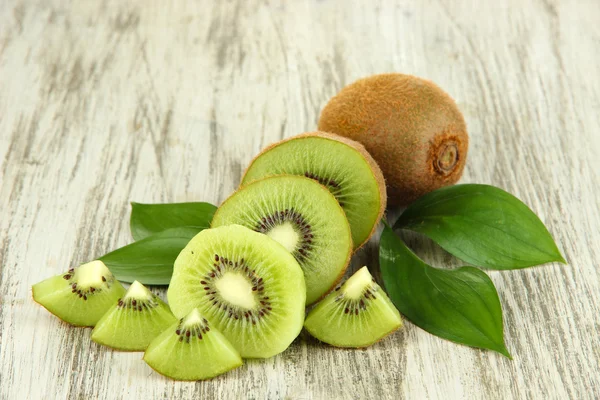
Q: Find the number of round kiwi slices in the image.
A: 3